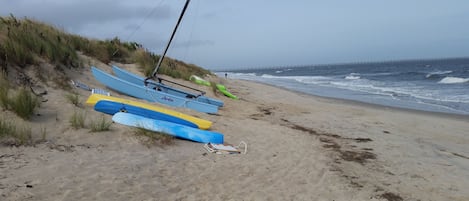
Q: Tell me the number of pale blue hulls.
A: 2